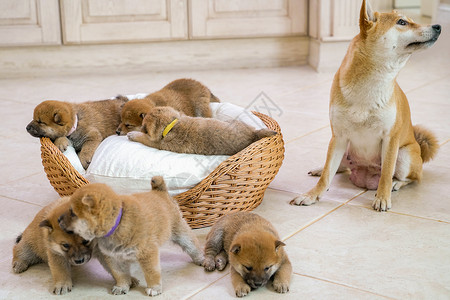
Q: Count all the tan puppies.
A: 6